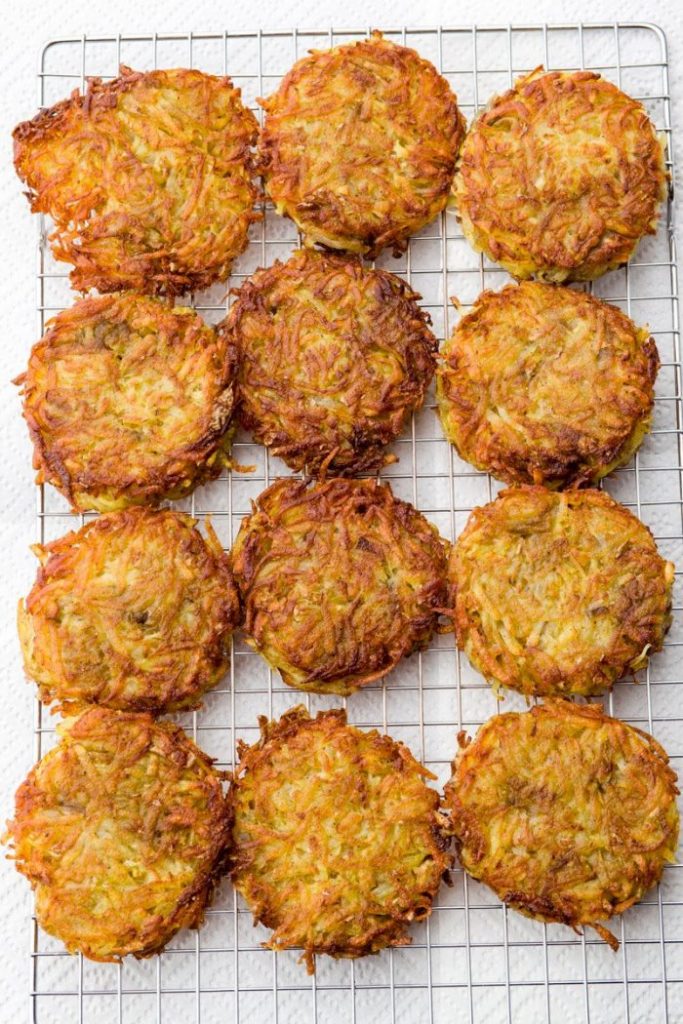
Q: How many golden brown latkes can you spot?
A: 12